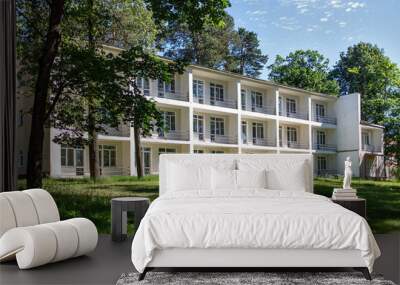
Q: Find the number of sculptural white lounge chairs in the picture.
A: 1